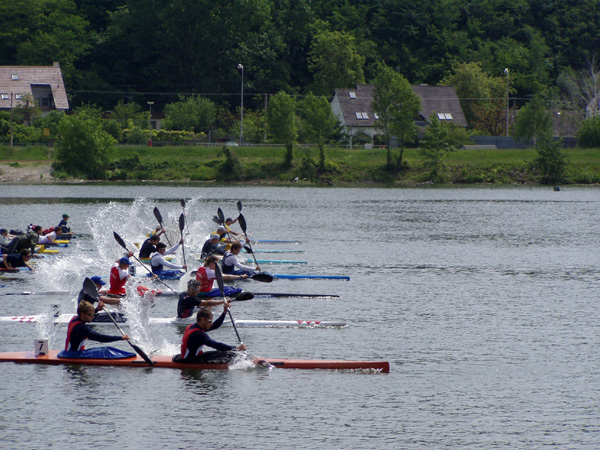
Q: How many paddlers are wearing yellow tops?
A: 3